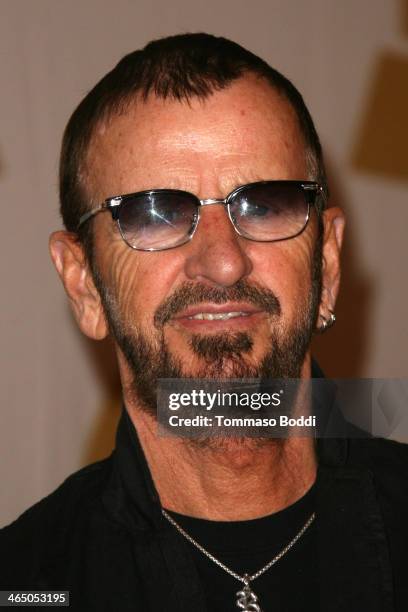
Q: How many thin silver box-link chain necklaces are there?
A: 1